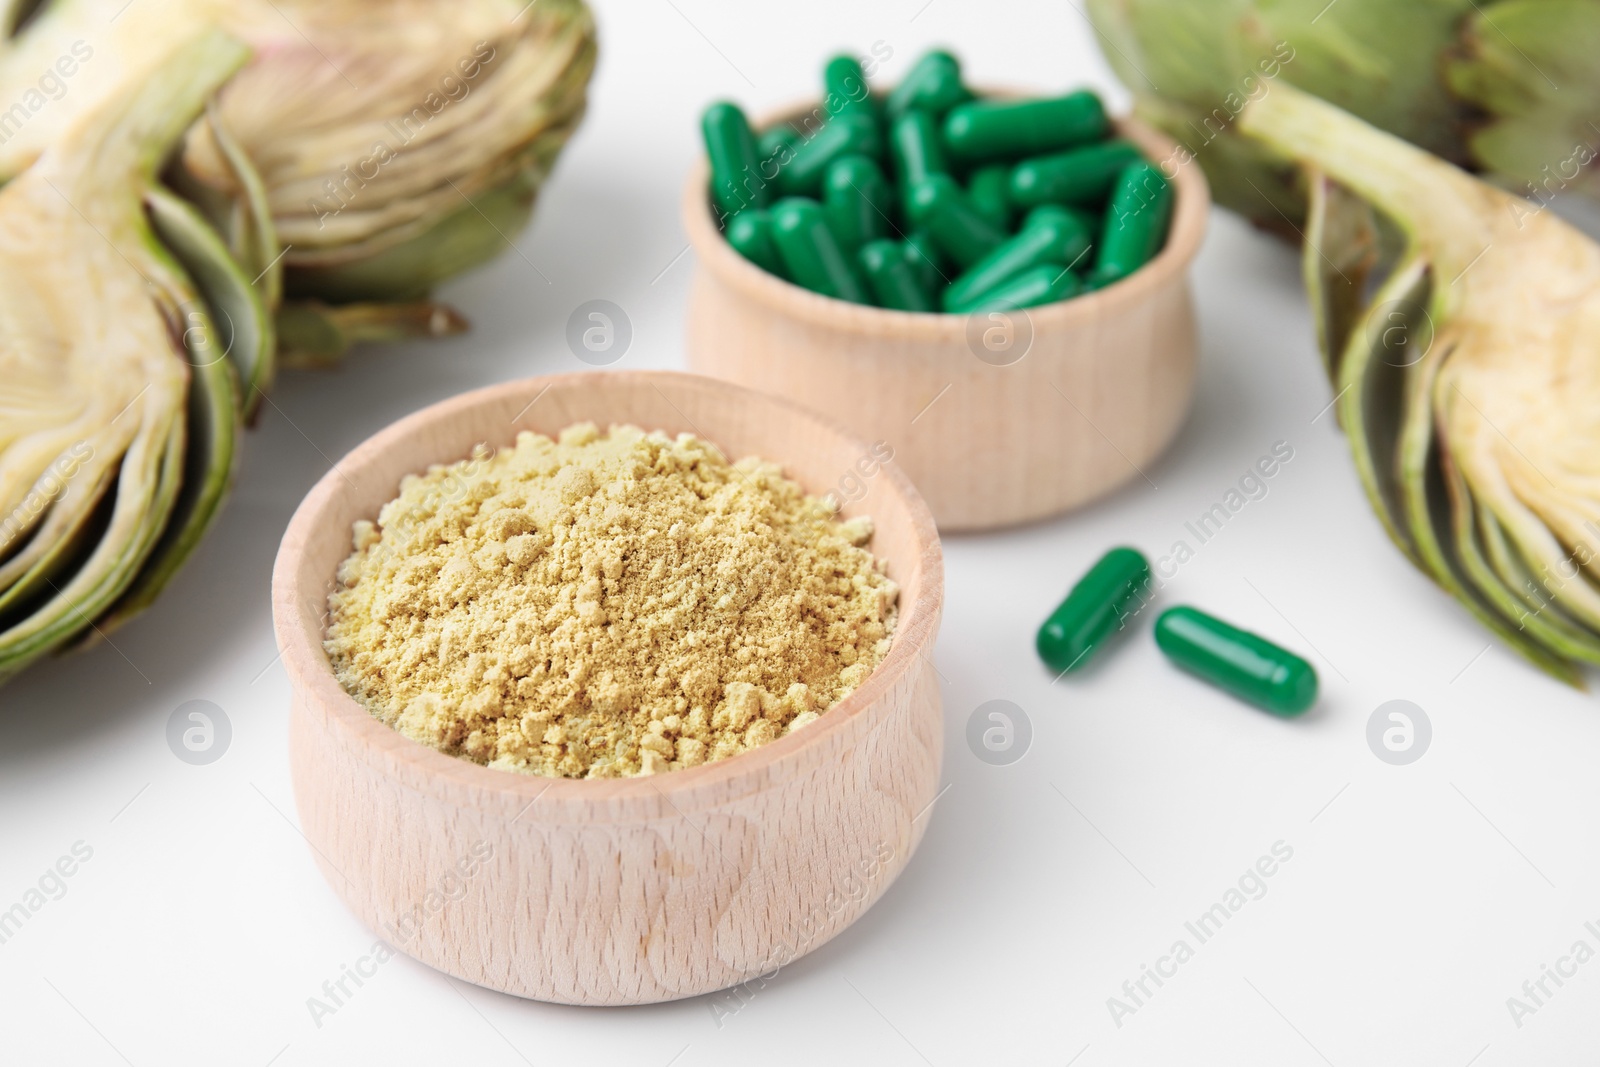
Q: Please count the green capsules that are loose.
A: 2